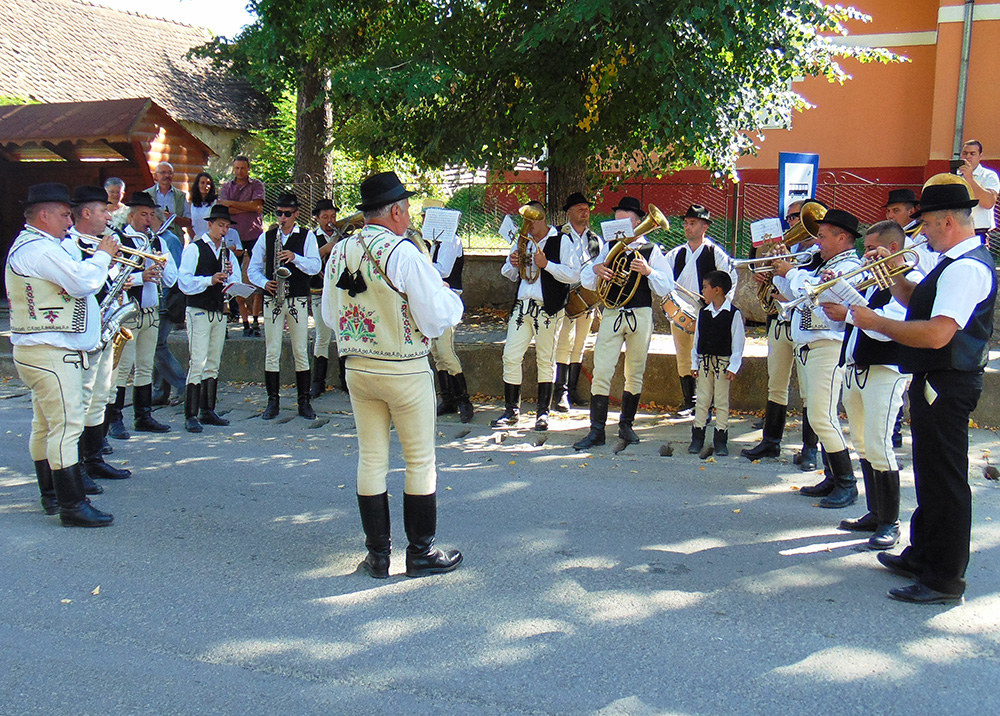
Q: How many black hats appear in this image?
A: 13